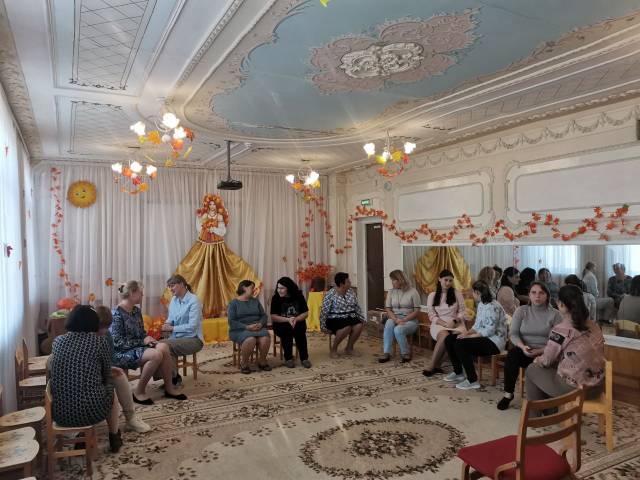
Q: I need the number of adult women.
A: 12